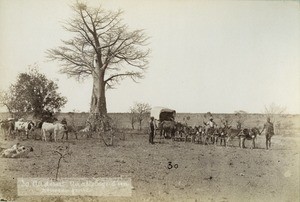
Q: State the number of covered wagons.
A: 1